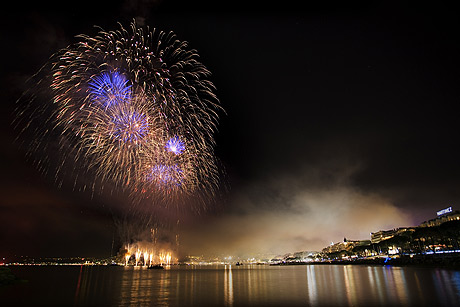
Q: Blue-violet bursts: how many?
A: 4